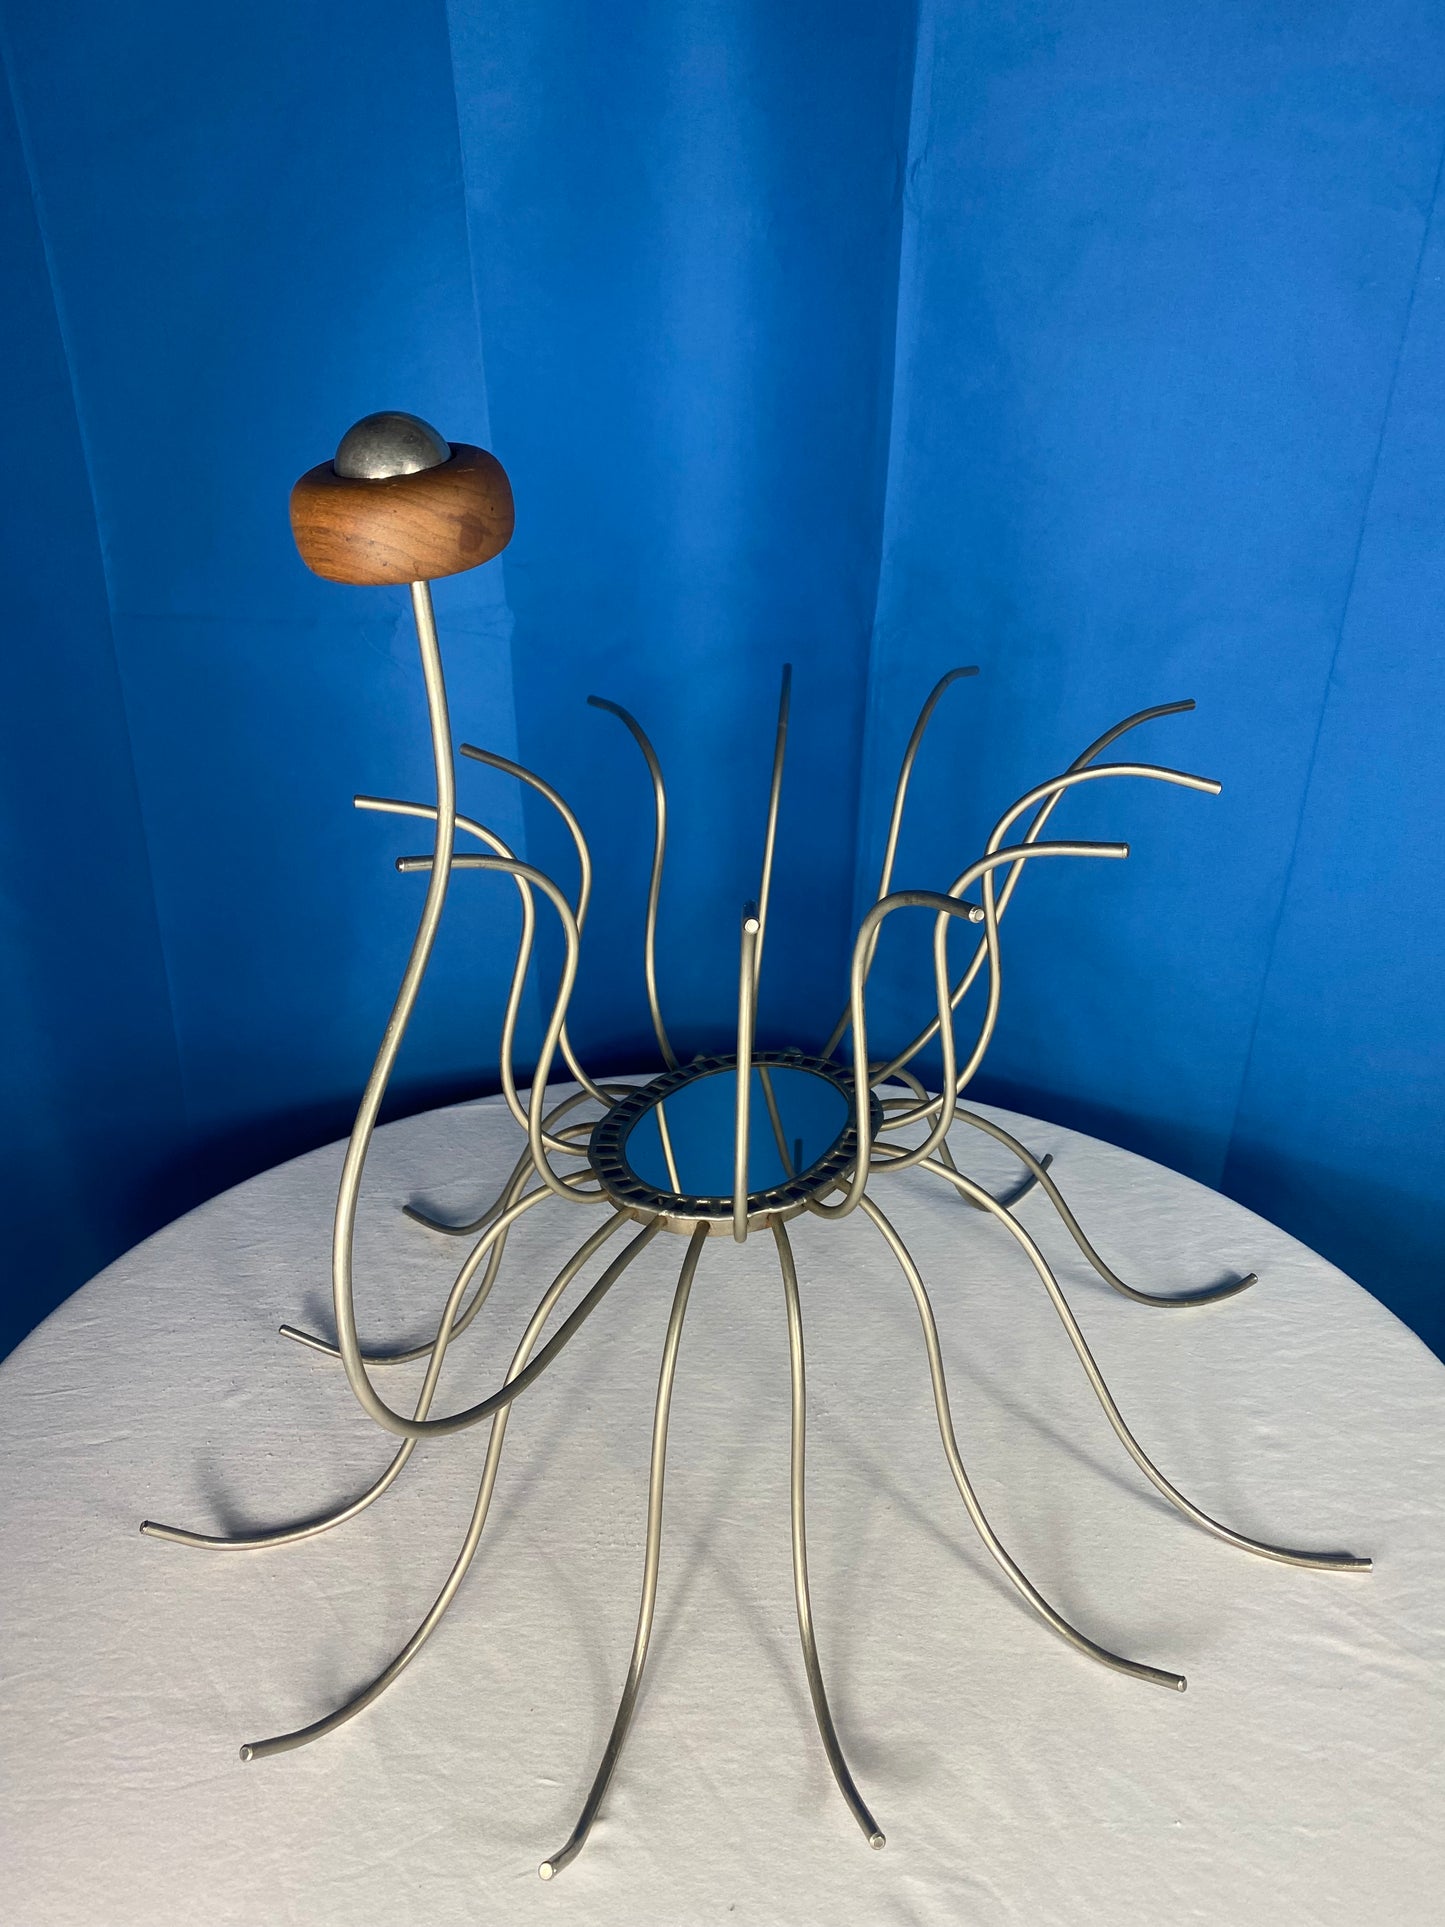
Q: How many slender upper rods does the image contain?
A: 11